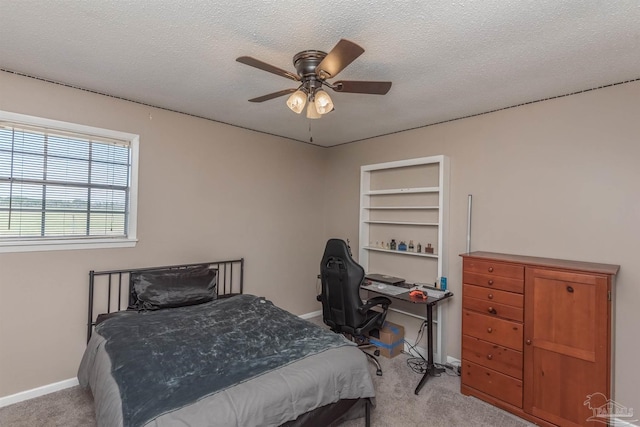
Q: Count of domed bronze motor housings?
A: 1